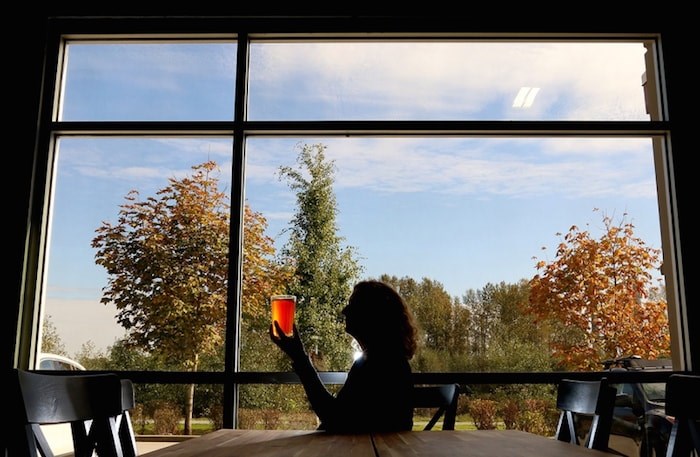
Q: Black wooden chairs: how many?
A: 5